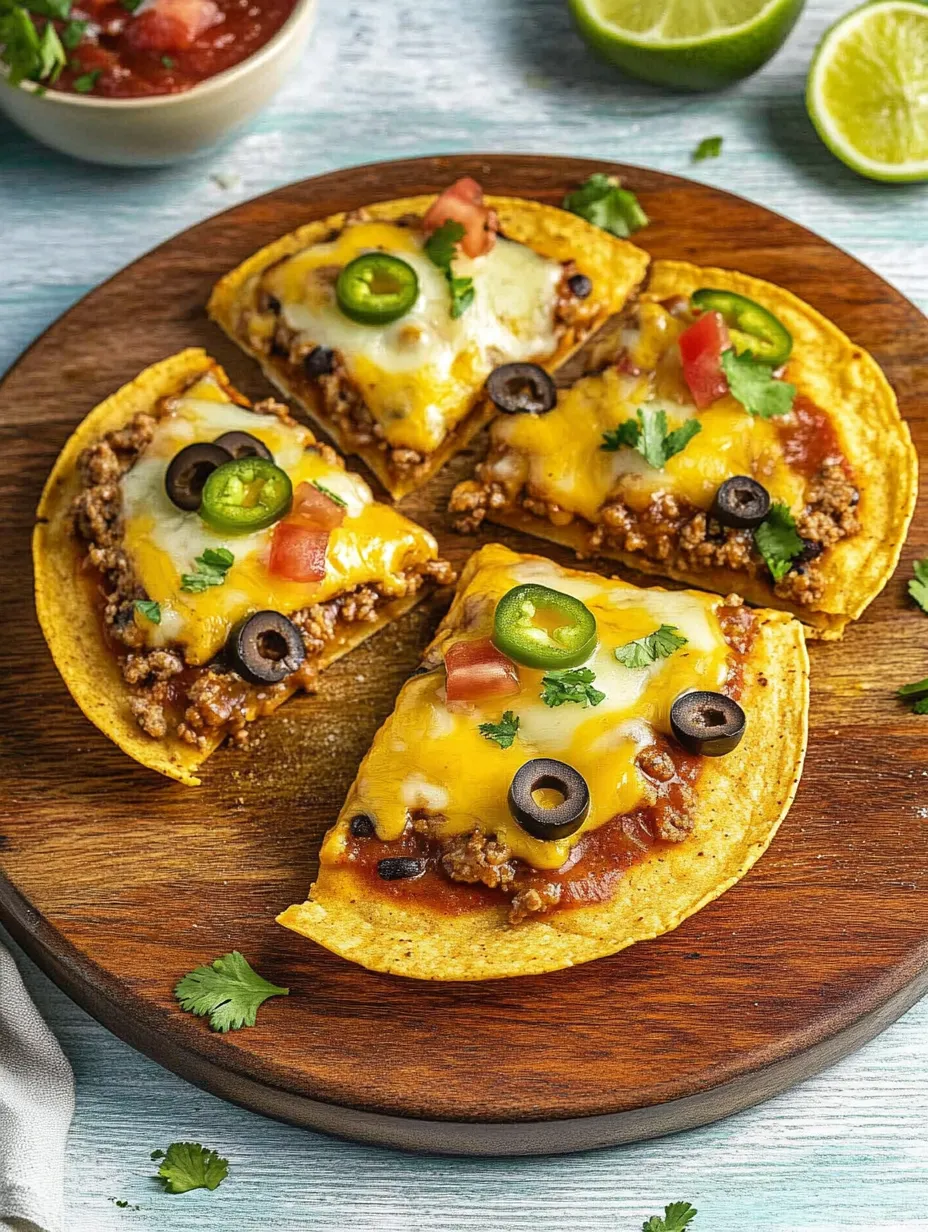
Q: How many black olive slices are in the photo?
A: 7